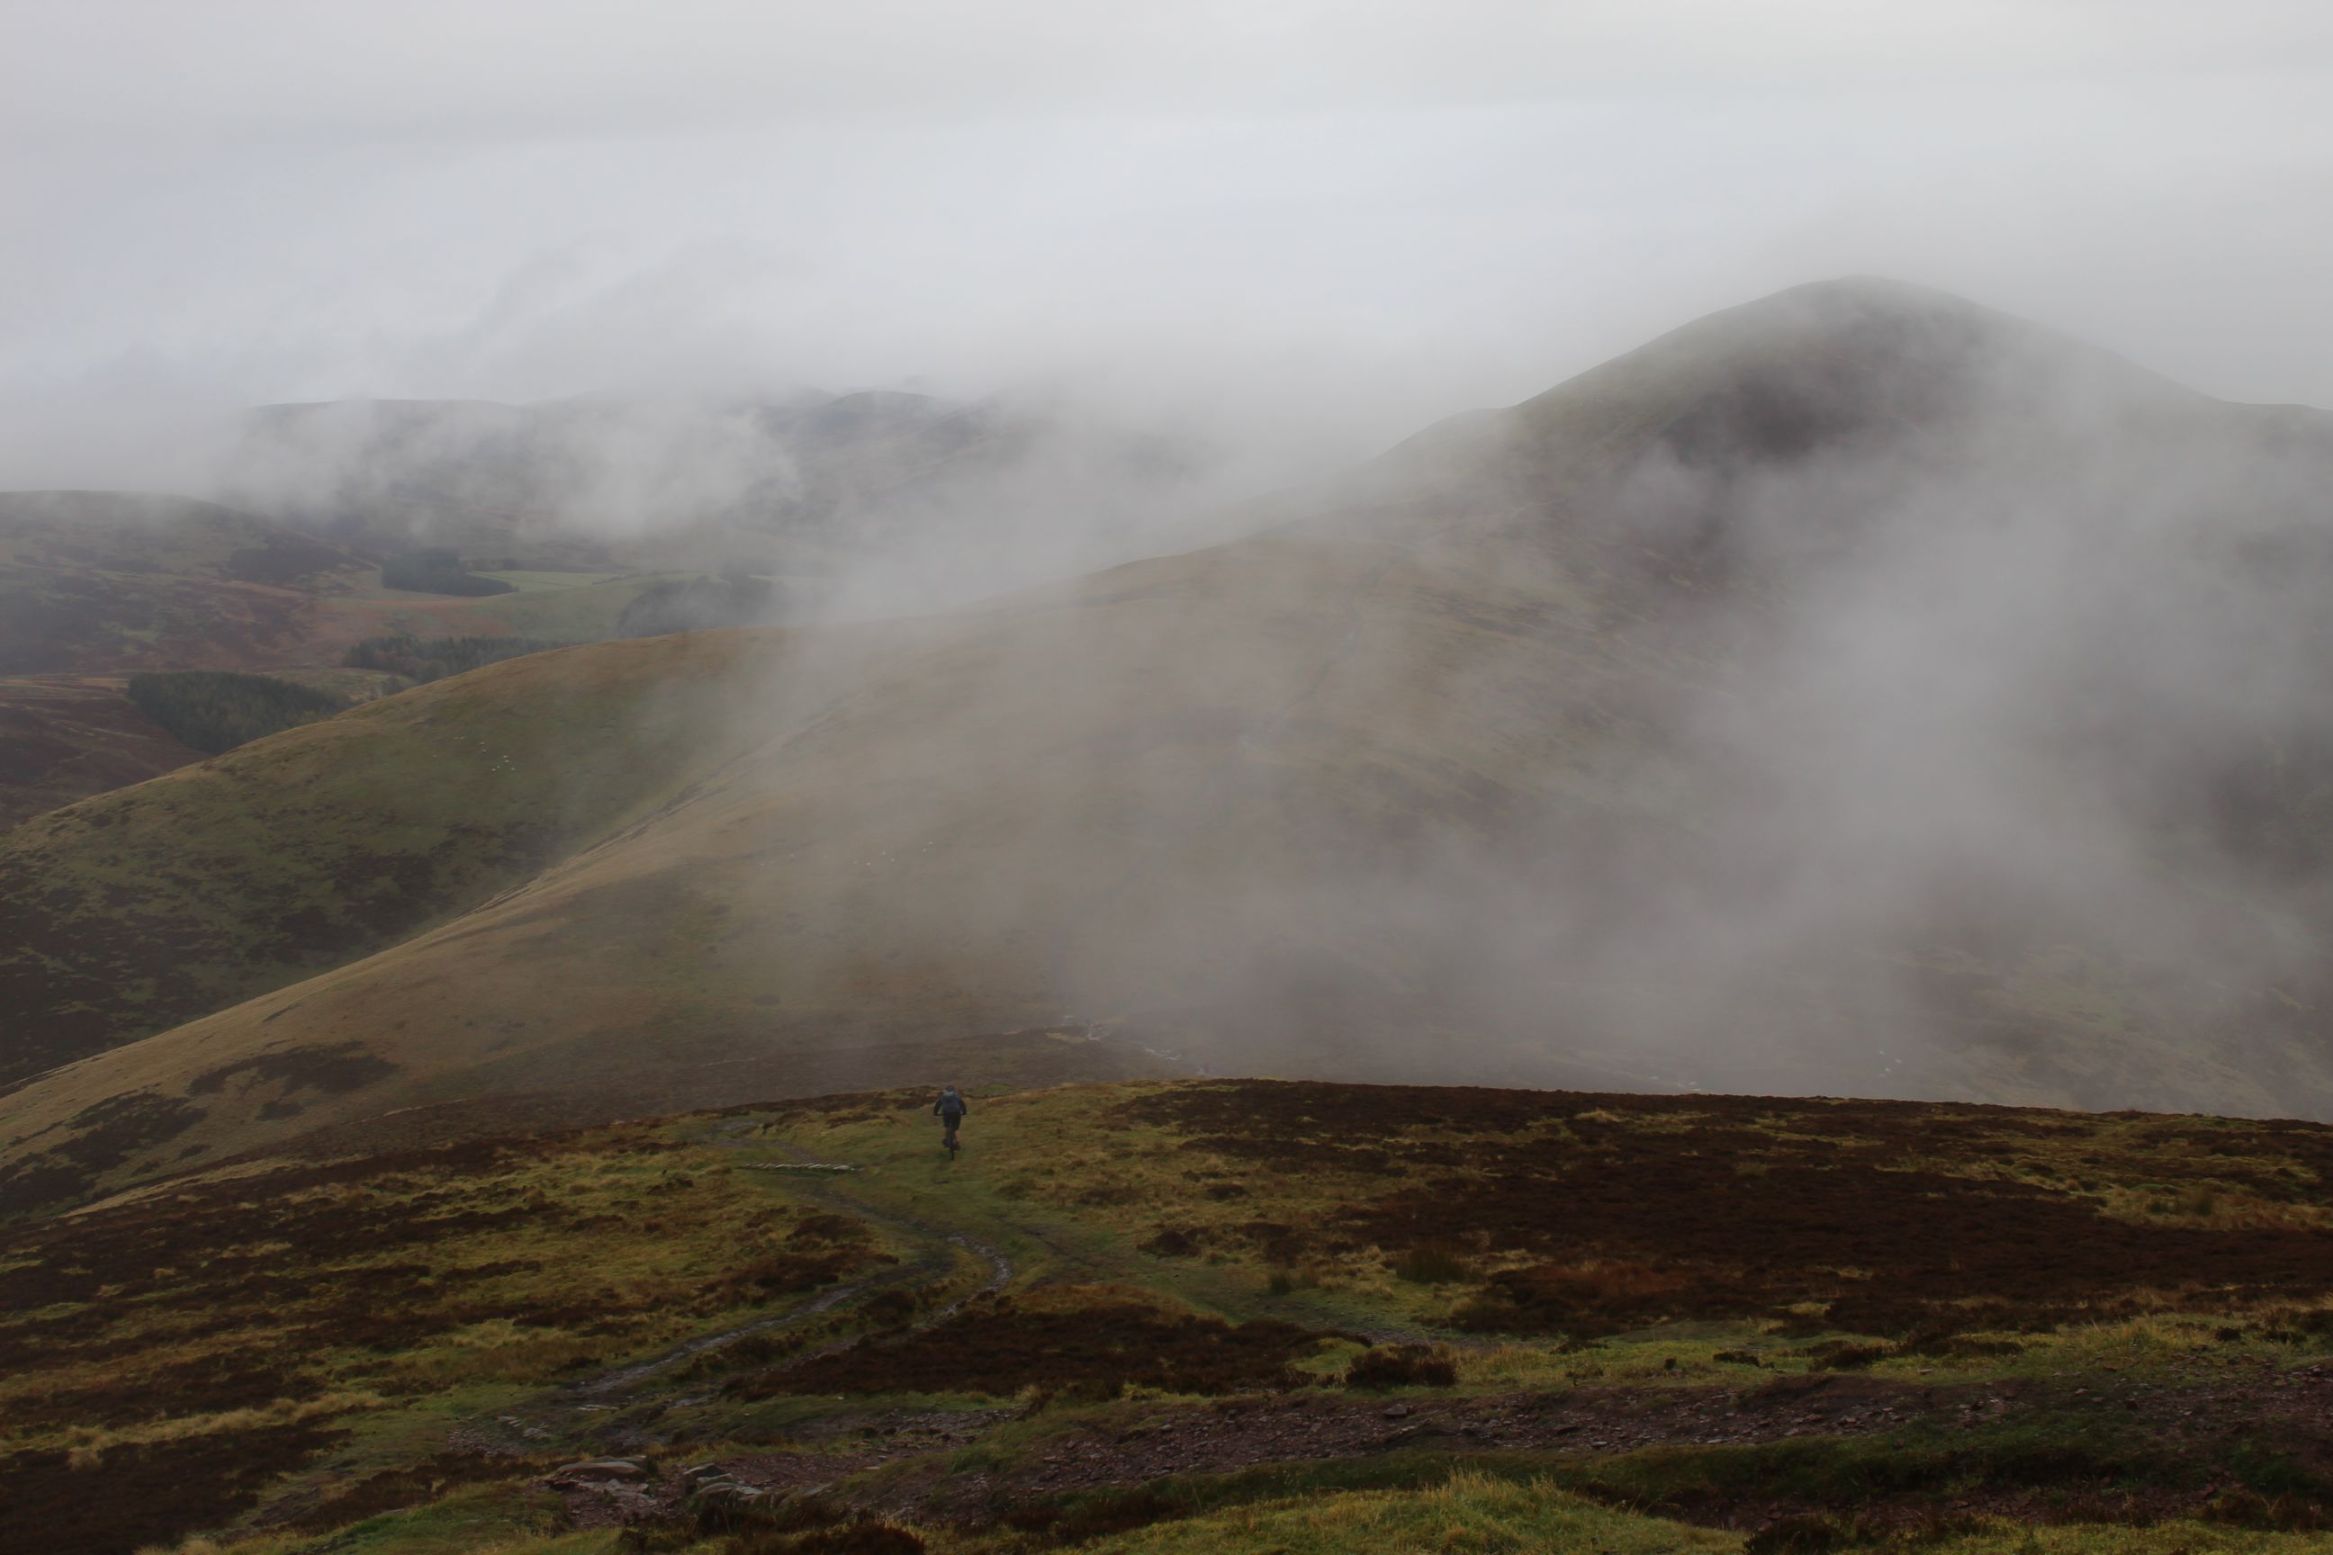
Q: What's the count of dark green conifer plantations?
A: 4